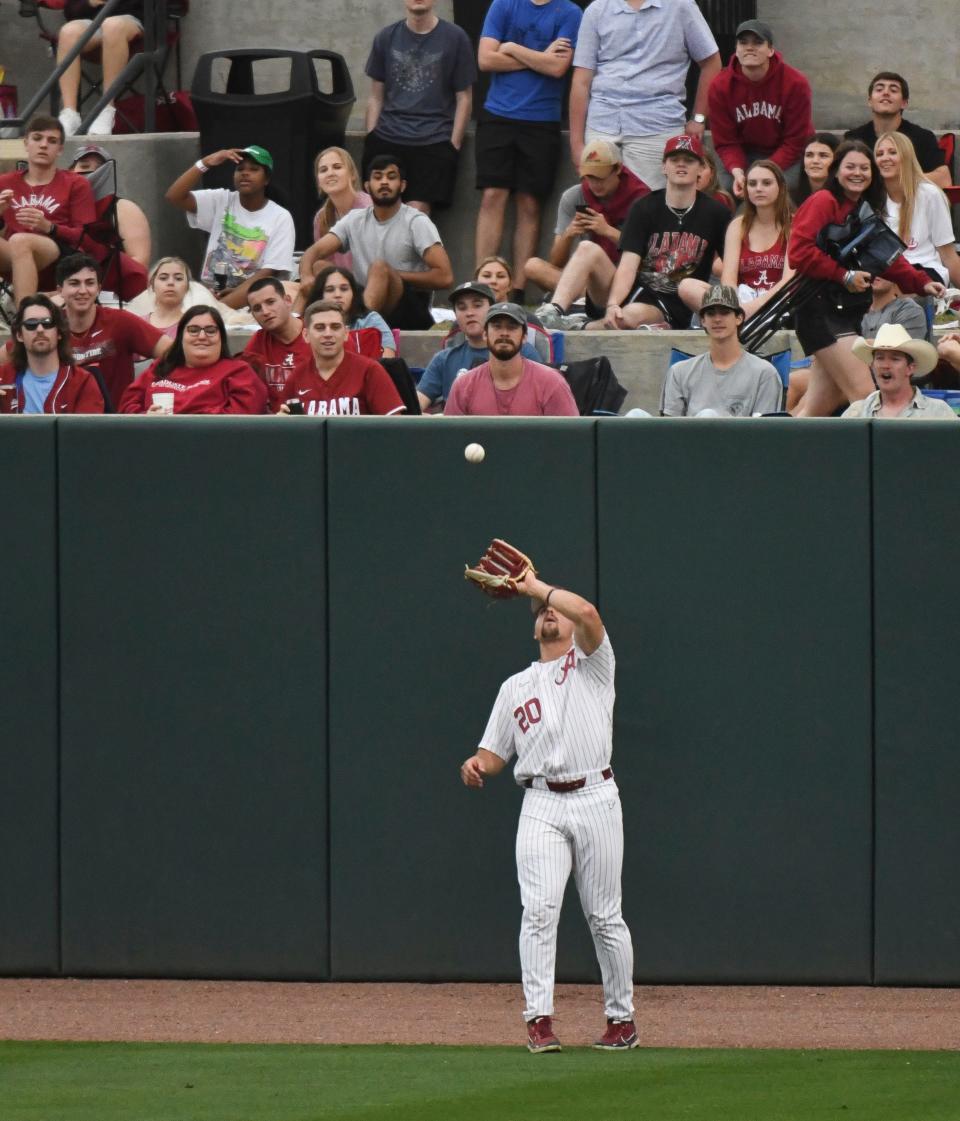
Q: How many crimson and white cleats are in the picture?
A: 2